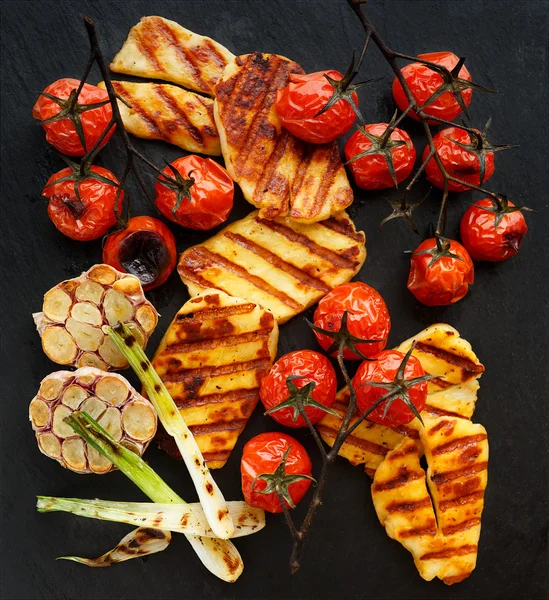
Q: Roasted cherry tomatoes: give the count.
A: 14